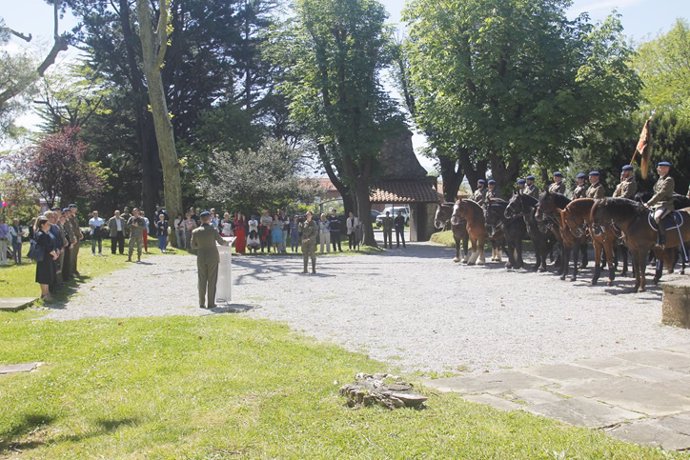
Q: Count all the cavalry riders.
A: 9